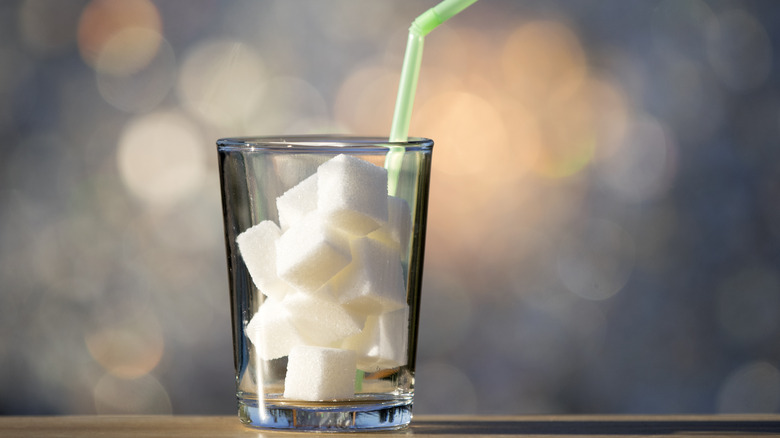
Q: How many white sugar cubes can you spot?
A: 10